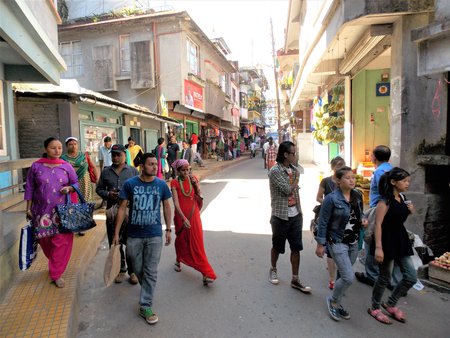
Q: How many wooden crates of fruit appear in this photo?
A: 1